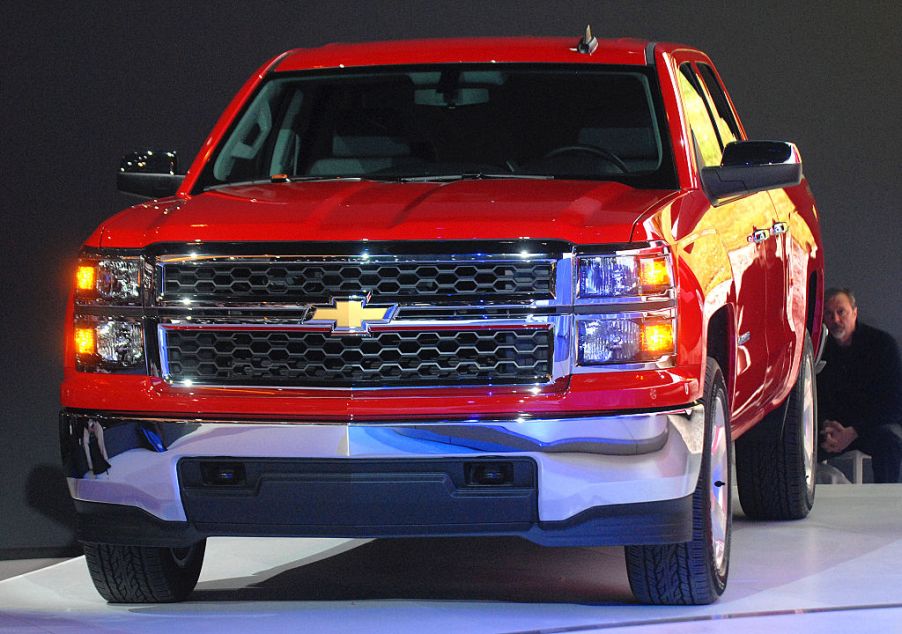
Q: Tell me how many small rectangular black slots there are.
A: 2